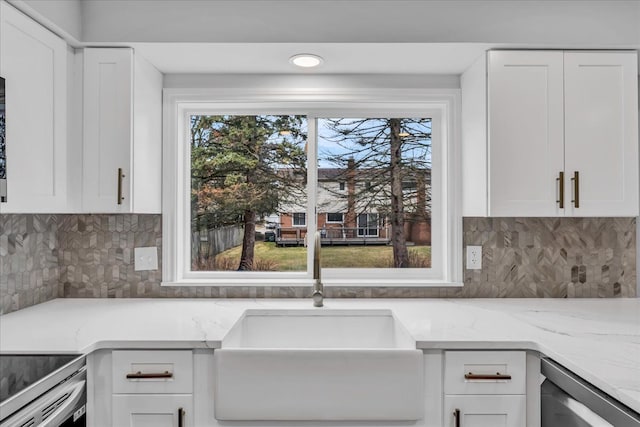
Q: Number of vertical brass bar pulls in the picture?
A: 5